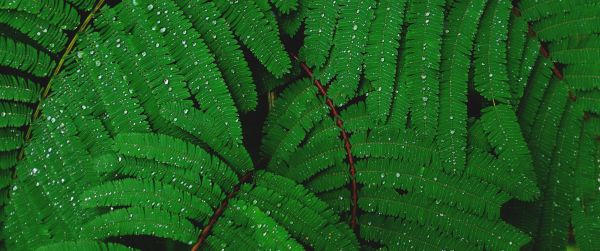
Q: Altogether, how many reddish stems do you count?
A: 3